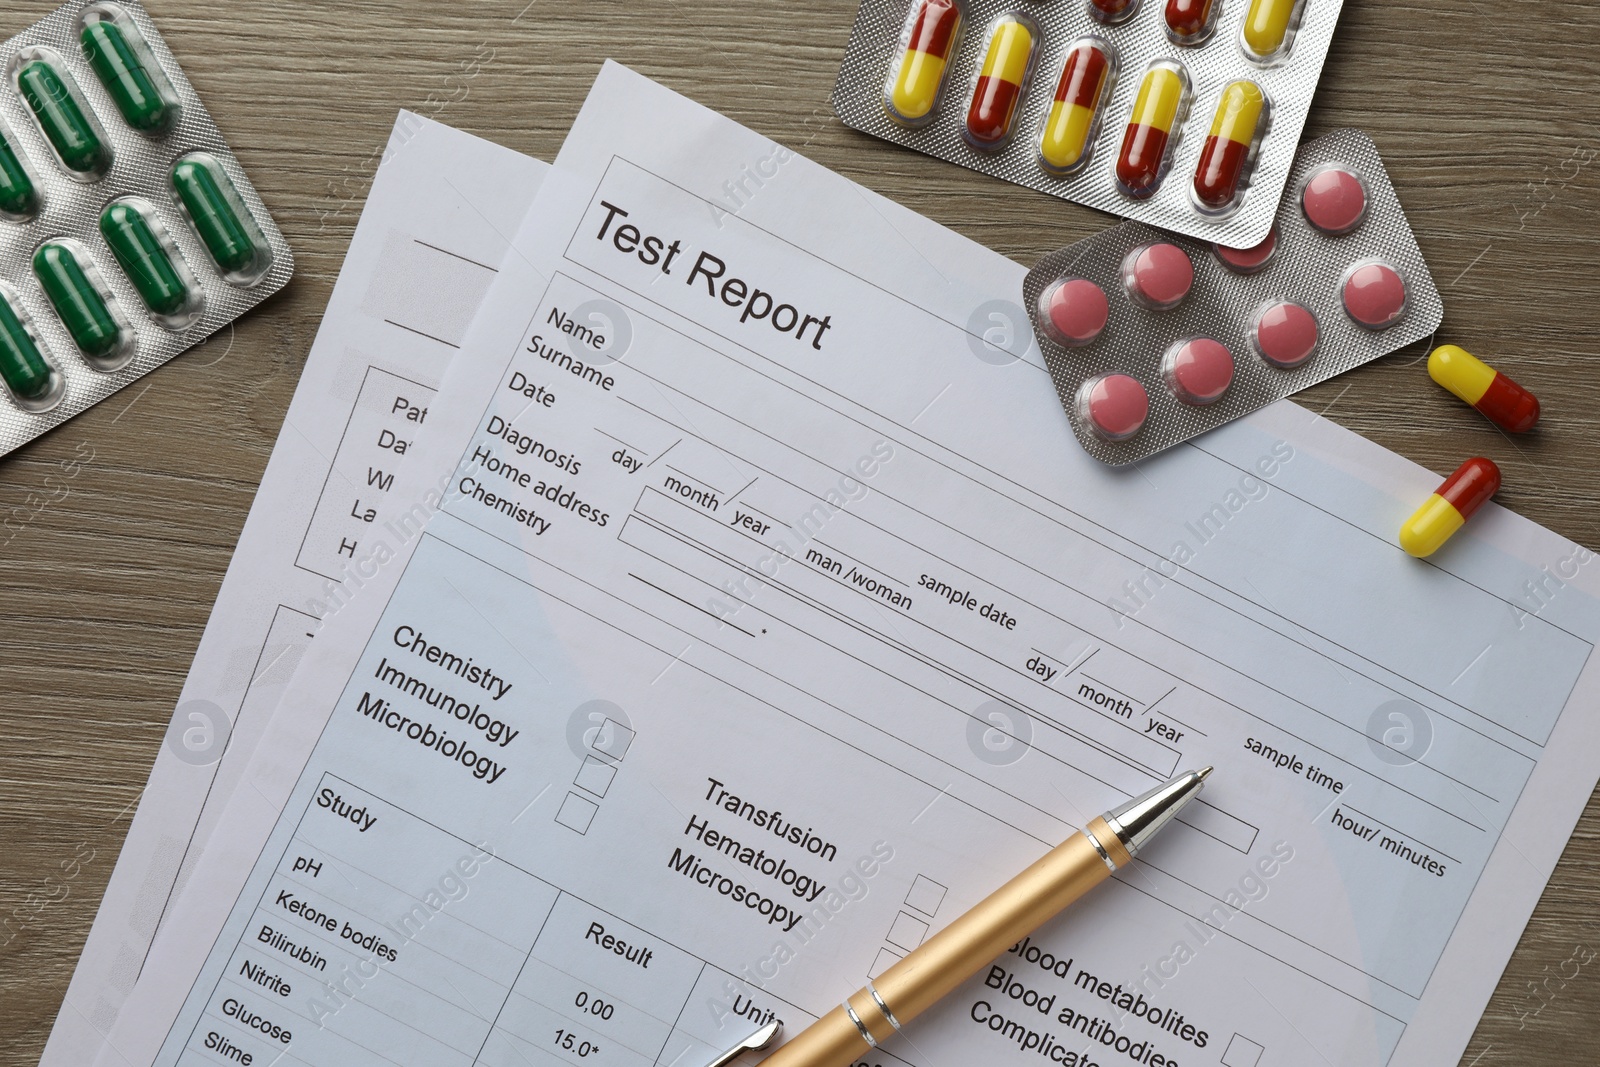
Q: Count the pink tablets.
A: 8